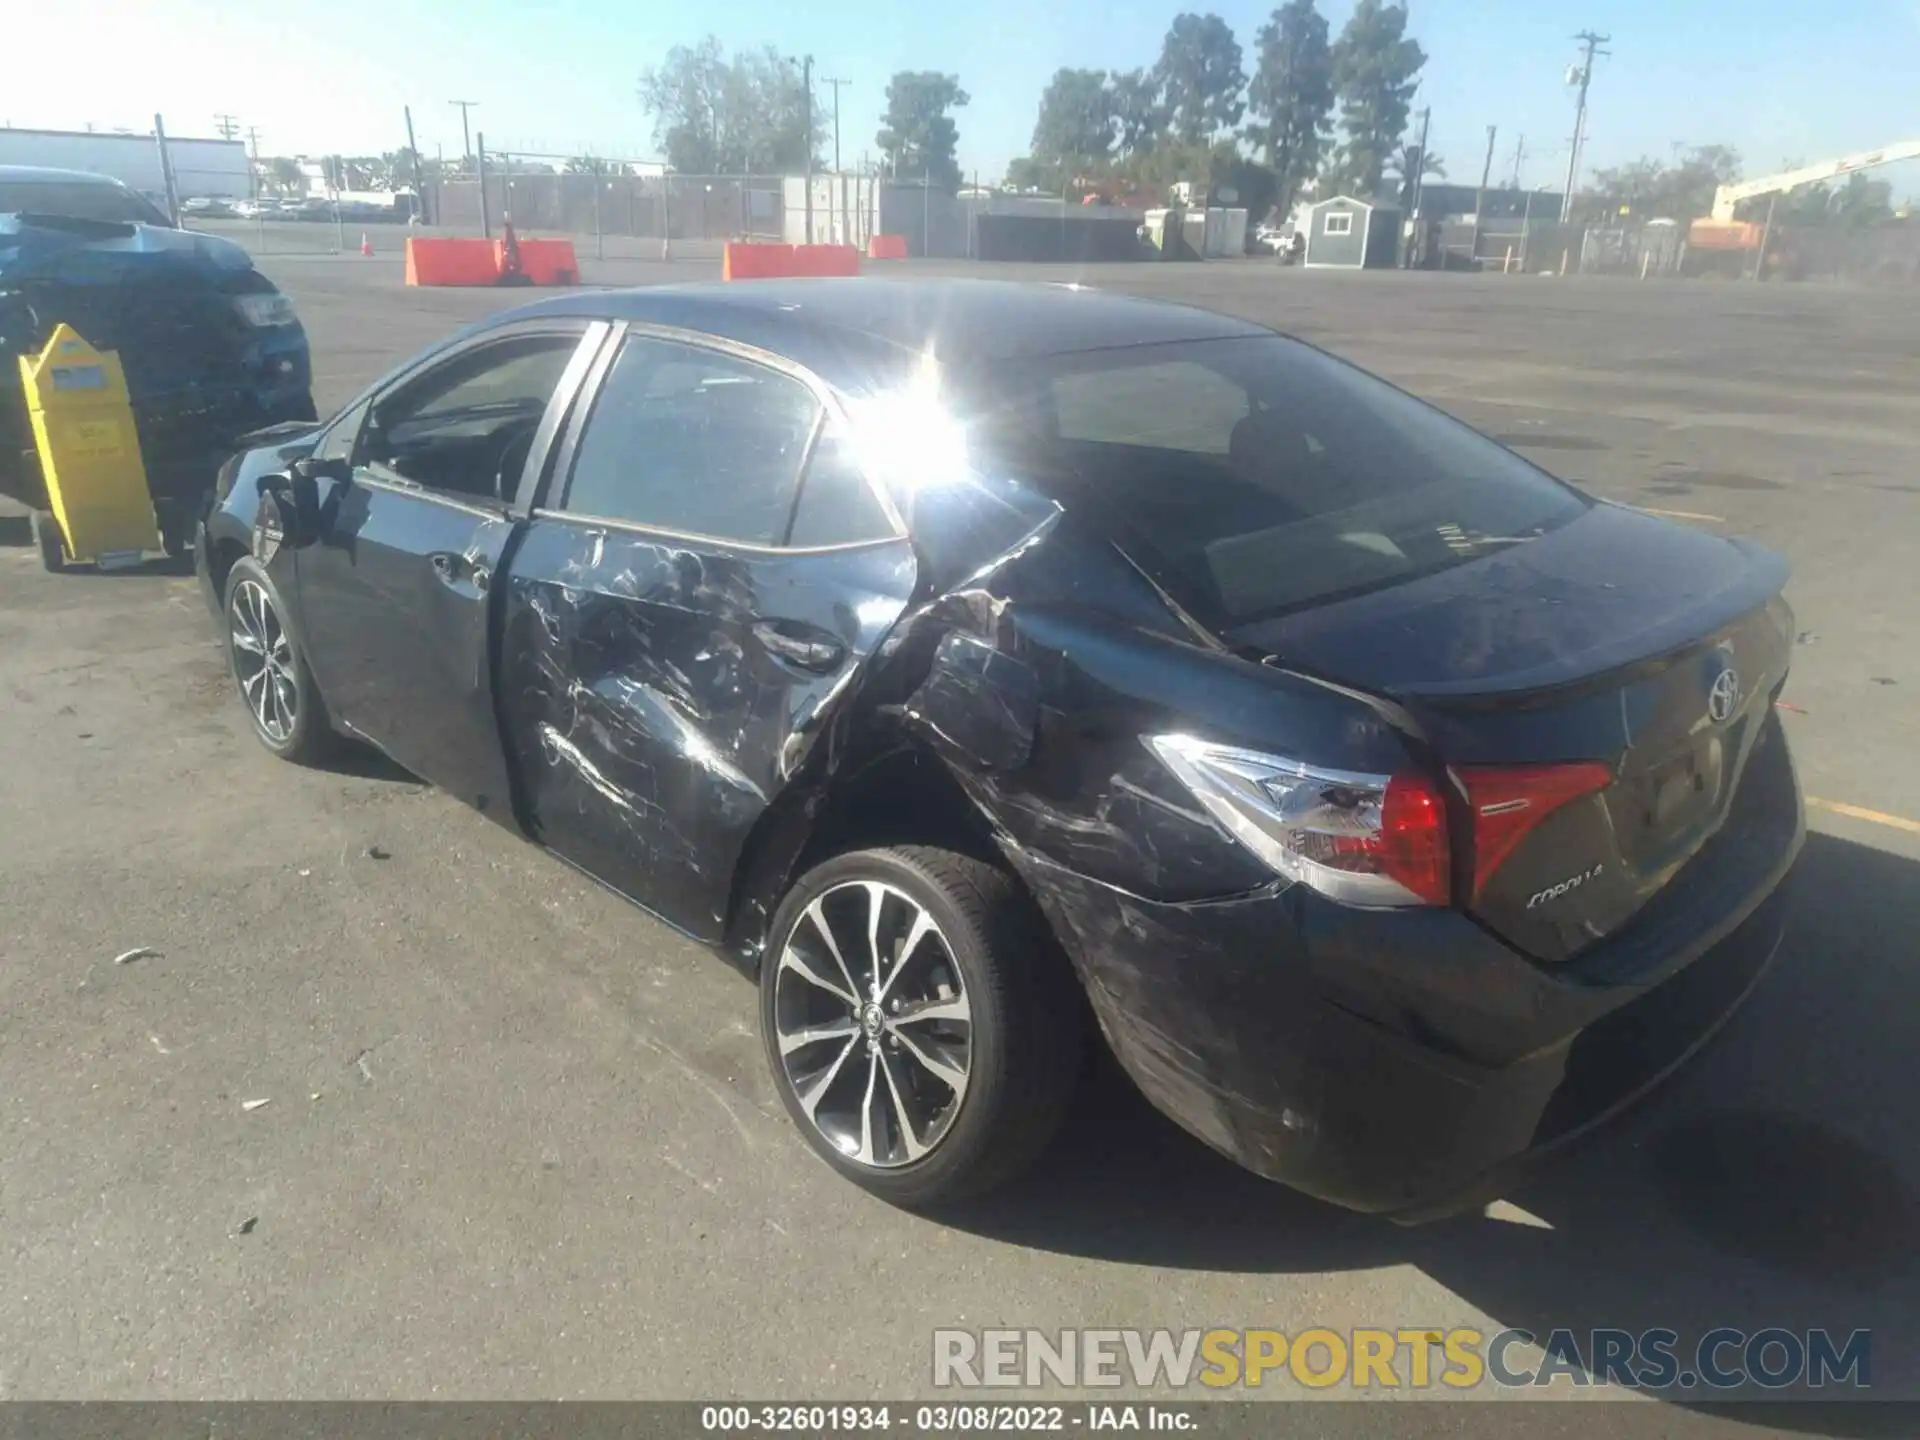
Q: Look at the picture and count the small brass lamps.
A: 0